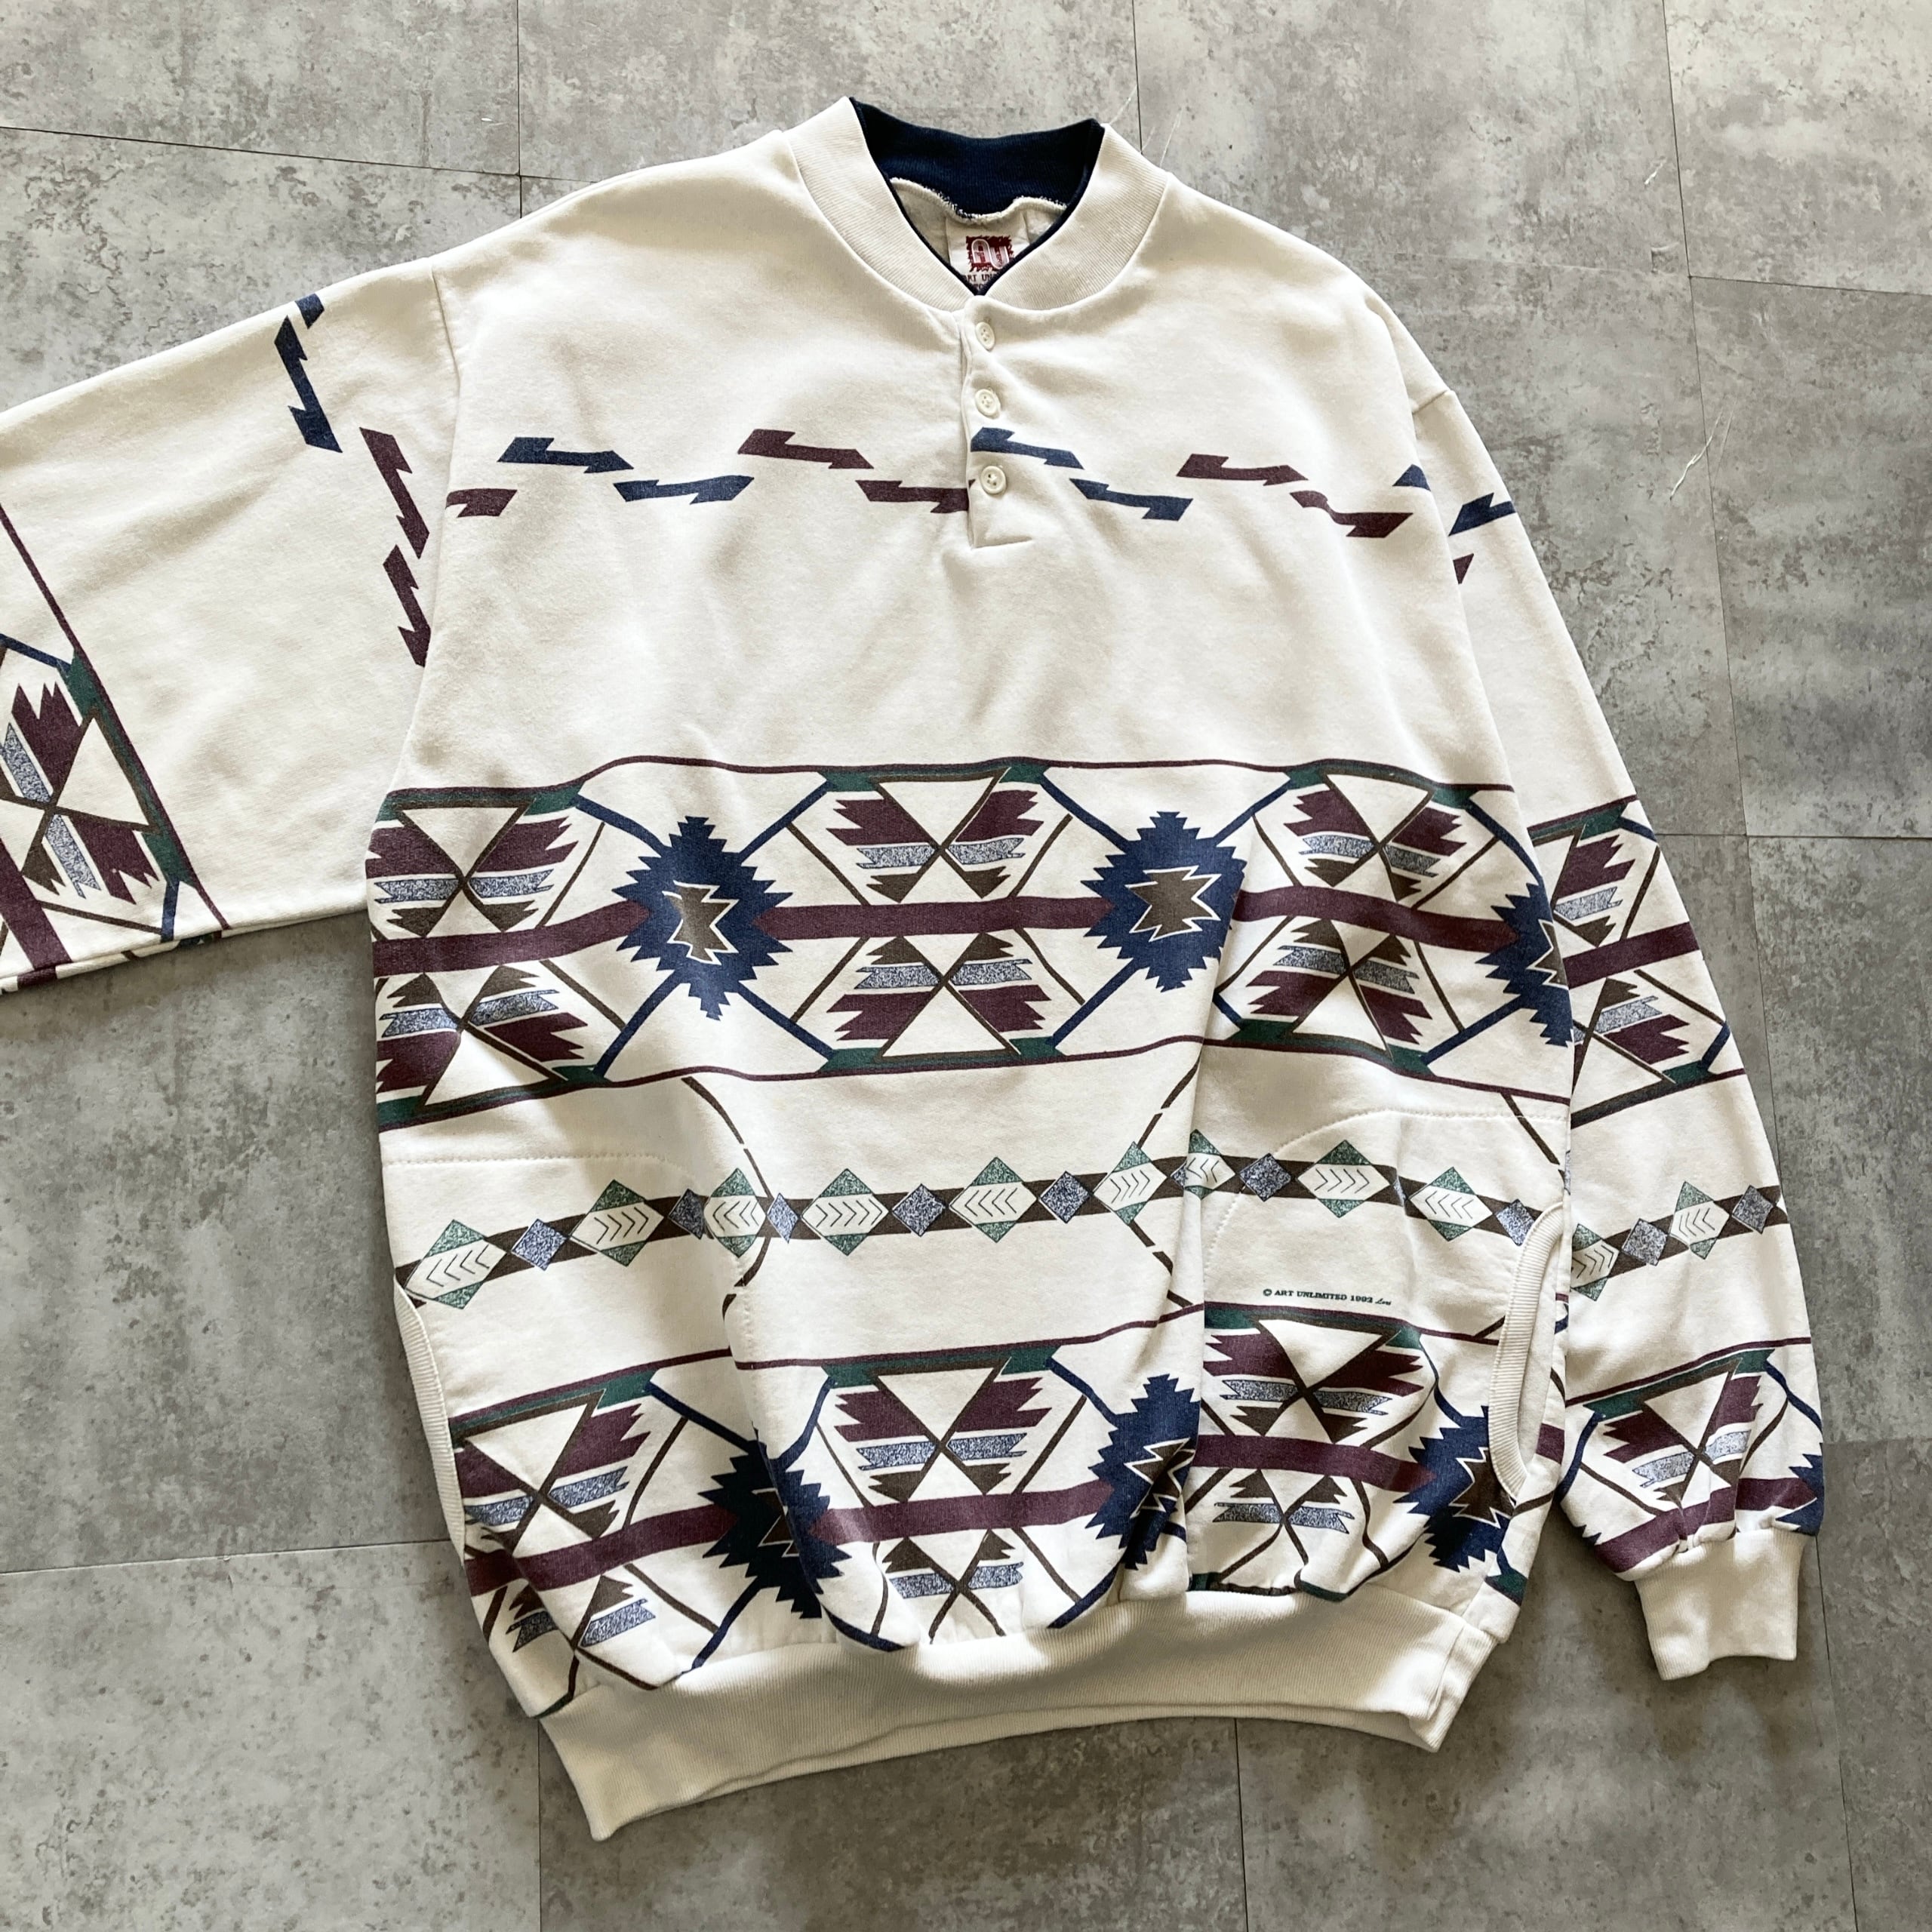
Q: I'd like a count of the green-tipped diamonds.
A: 11